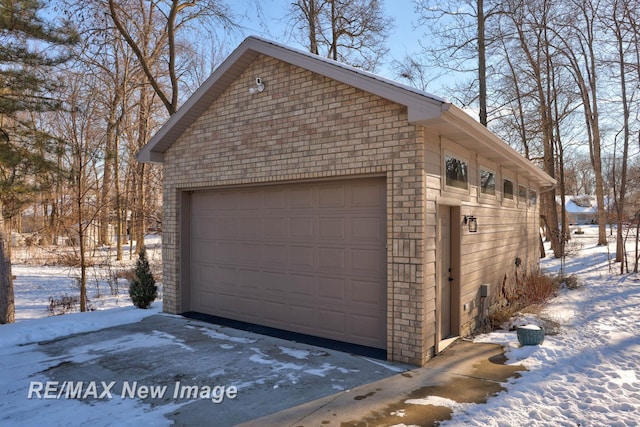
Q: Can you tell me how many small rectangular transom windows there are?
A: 5